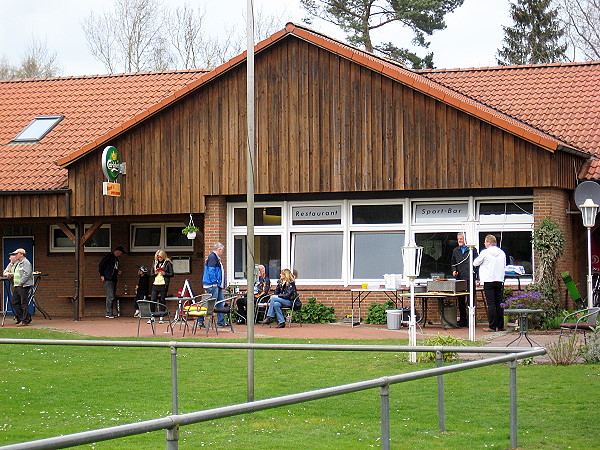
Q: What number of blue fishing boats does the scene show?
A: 0